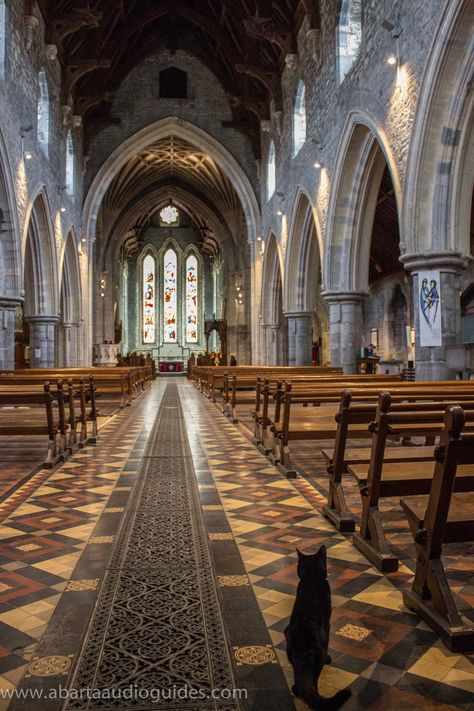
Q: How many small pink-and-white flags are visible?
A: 0